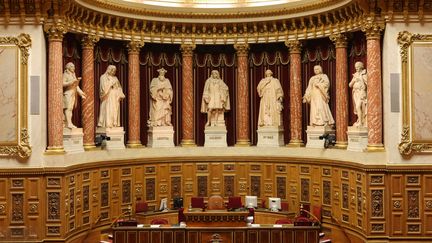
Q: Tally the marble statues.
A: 7